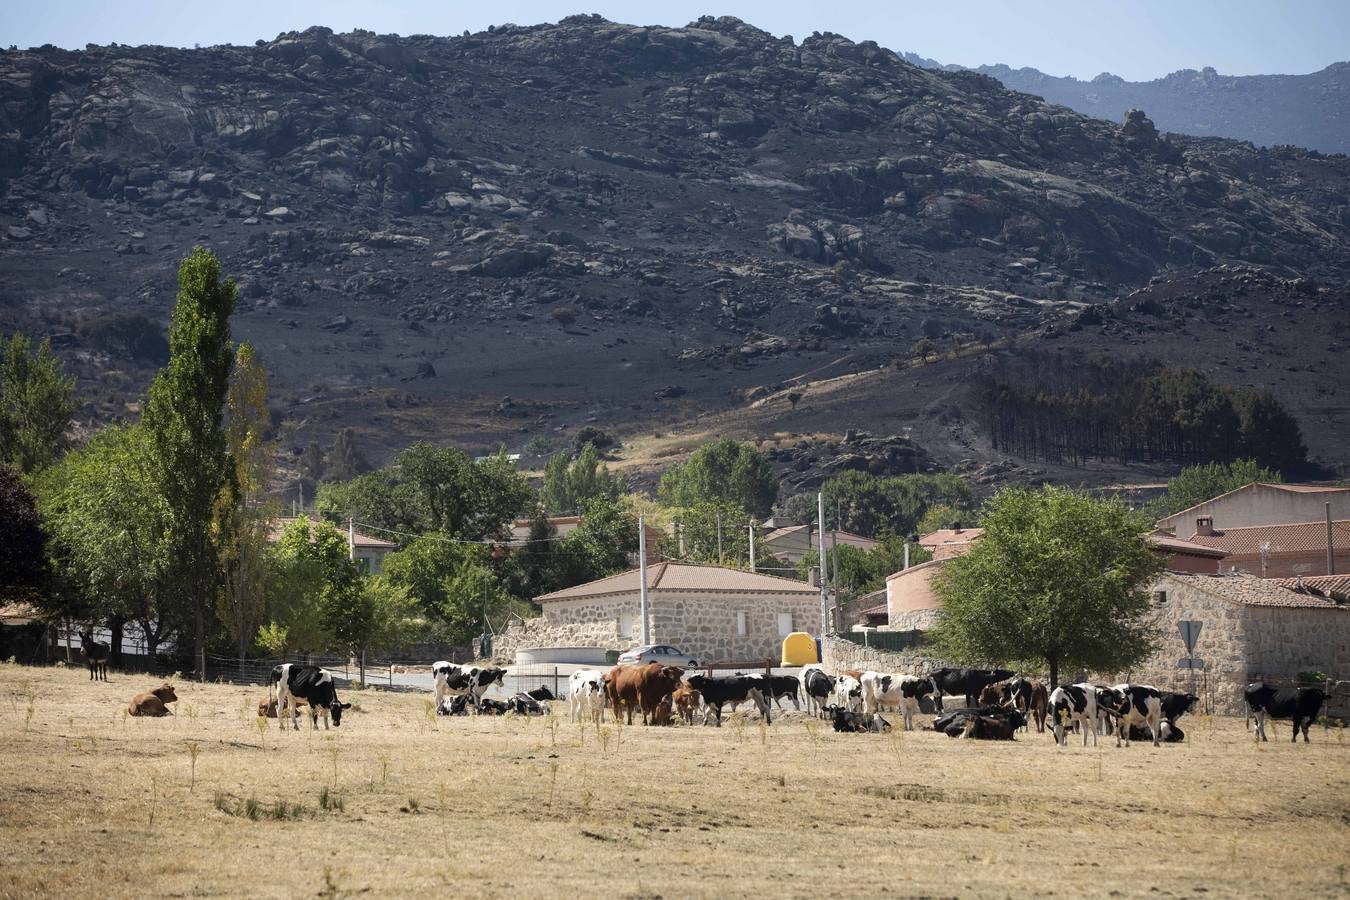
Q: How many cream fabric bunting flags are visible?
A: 0